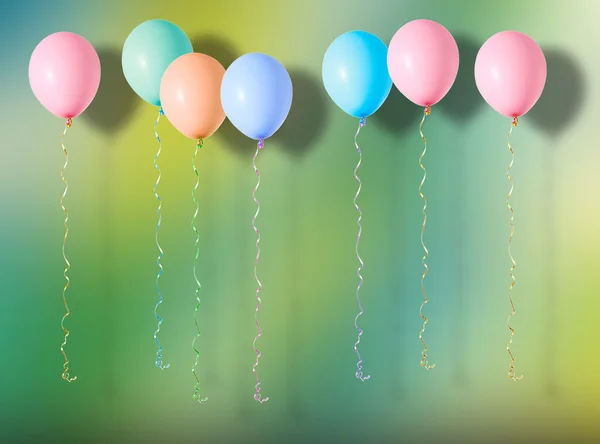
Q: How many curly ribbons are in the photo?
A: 7